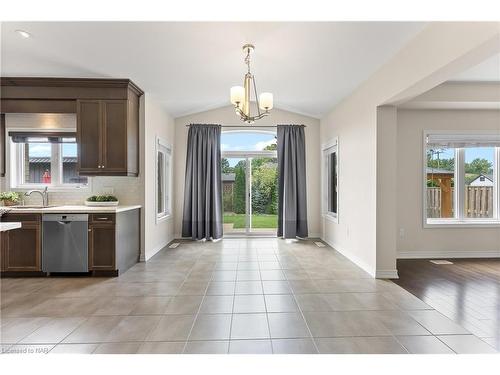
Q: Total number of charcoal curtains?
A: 2